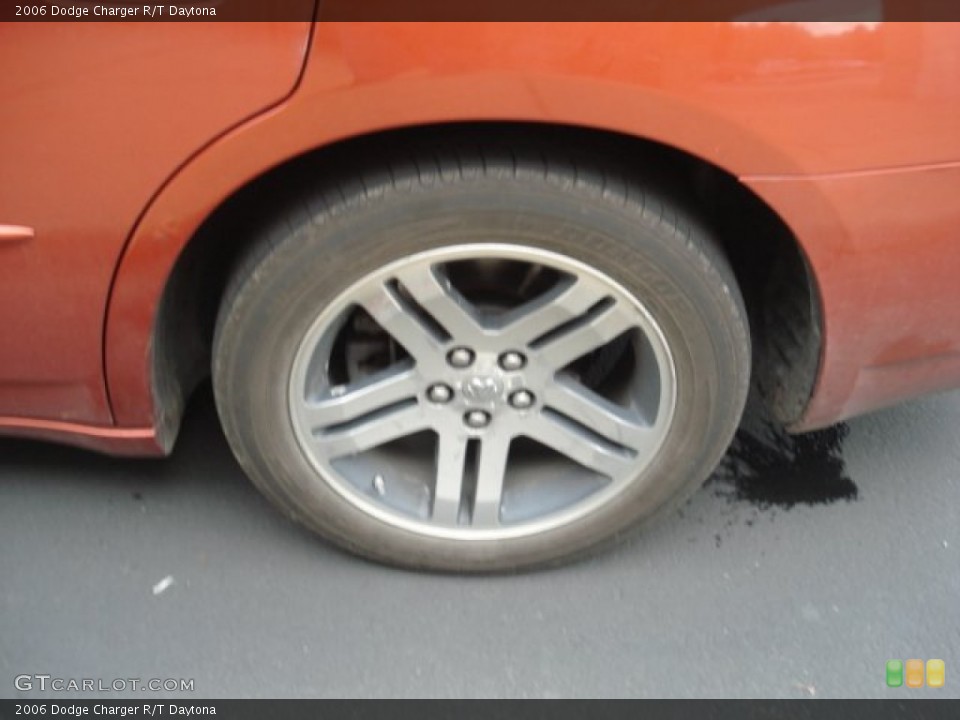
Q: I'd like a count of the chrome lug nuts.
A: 5